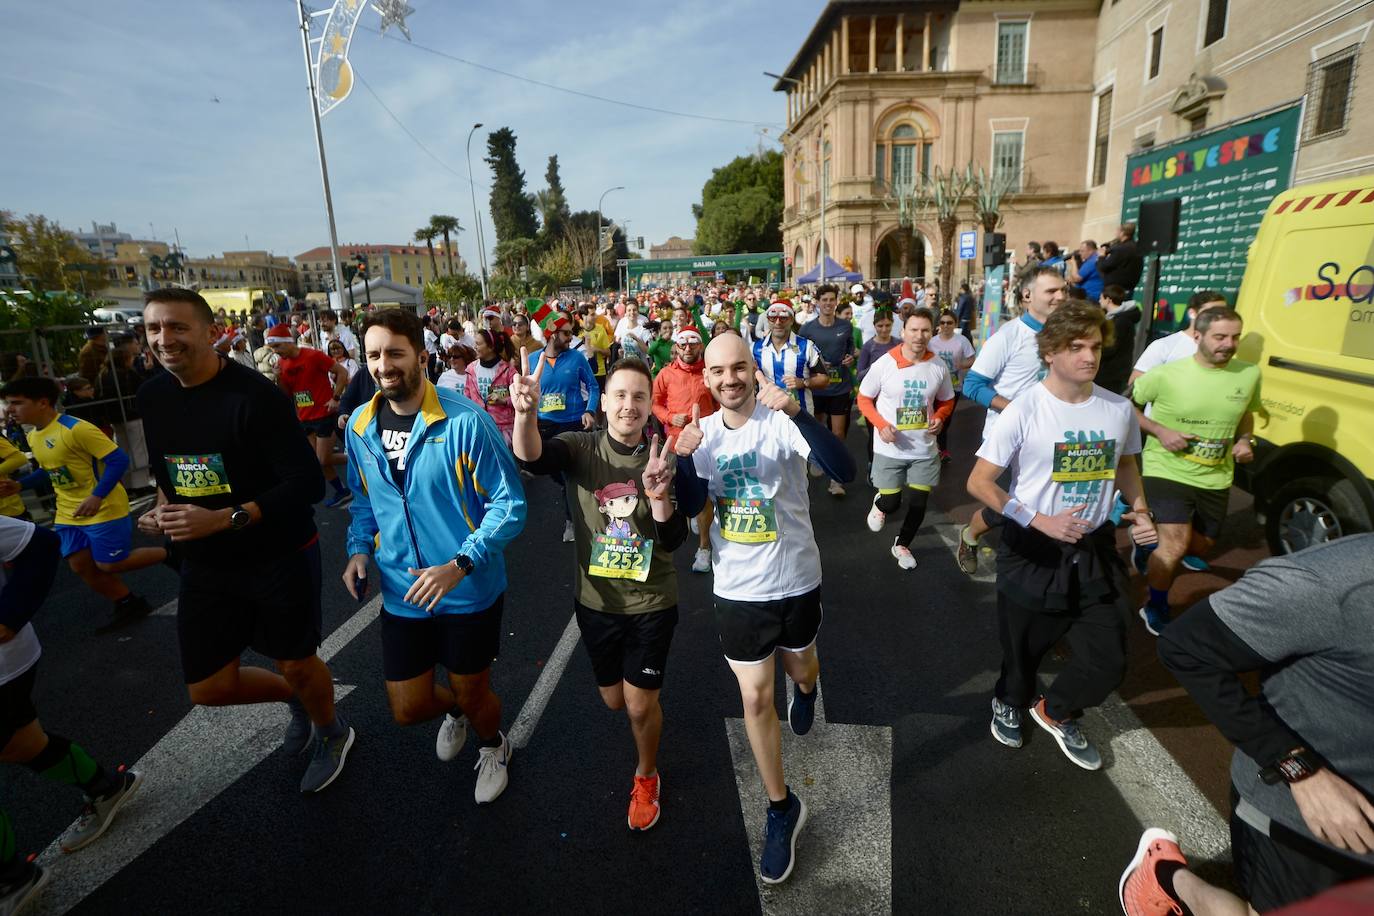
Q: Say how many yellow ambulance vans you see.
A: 2